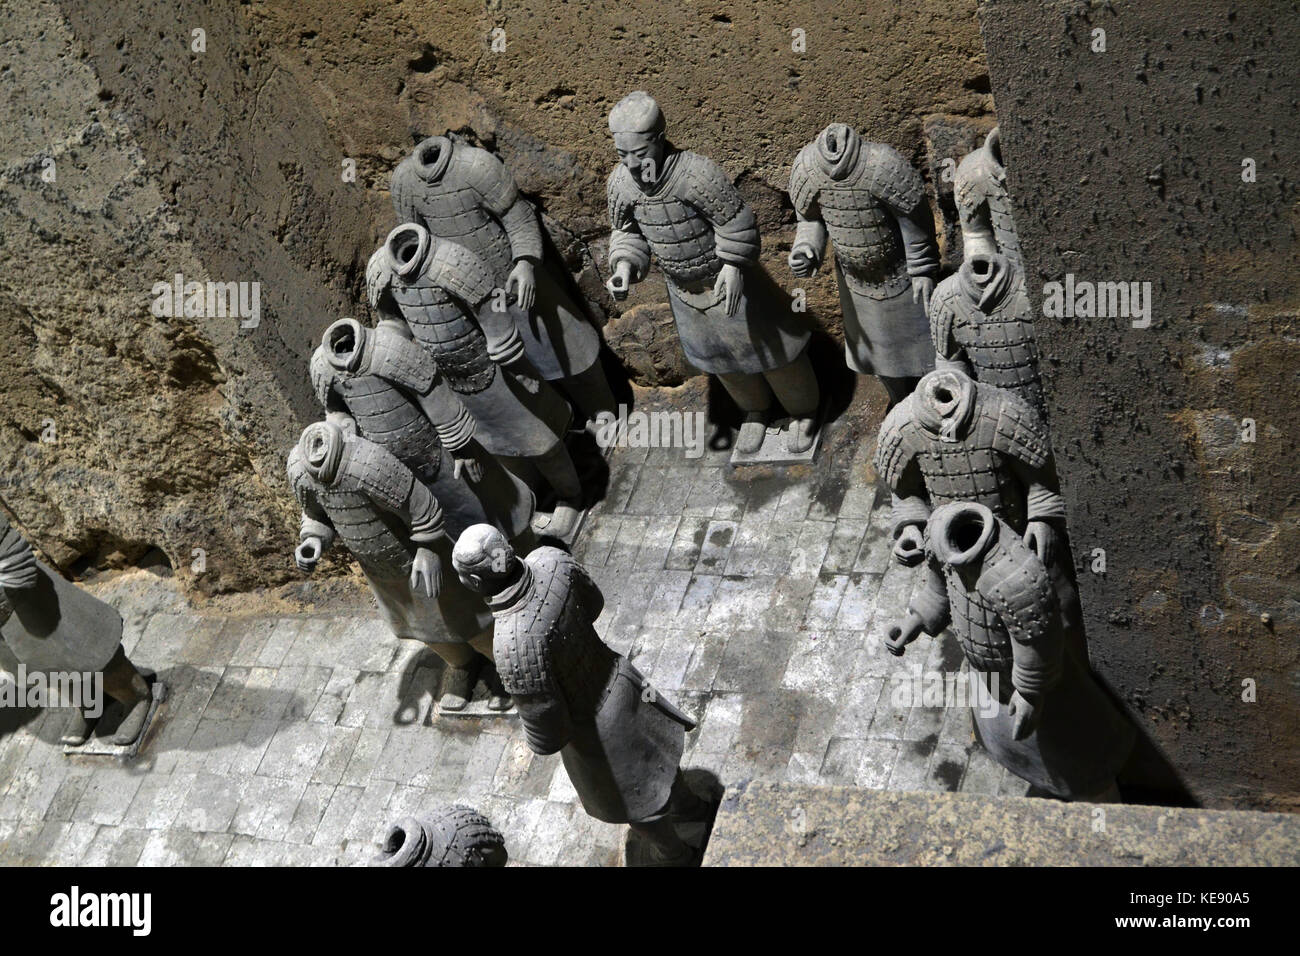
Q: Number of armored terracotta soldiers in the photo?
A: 13